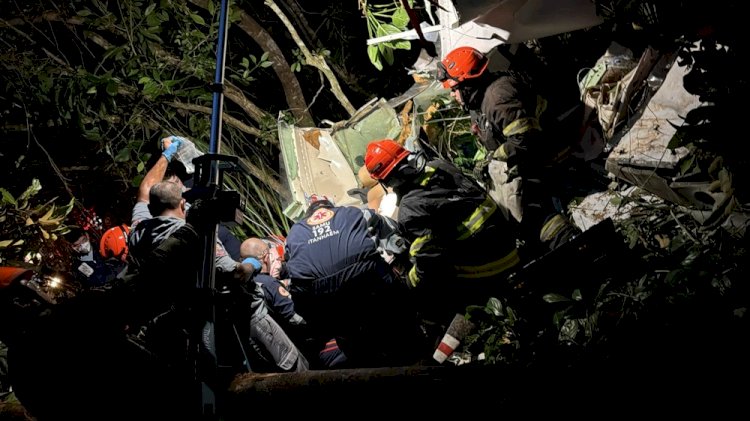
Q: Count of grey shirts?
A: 1